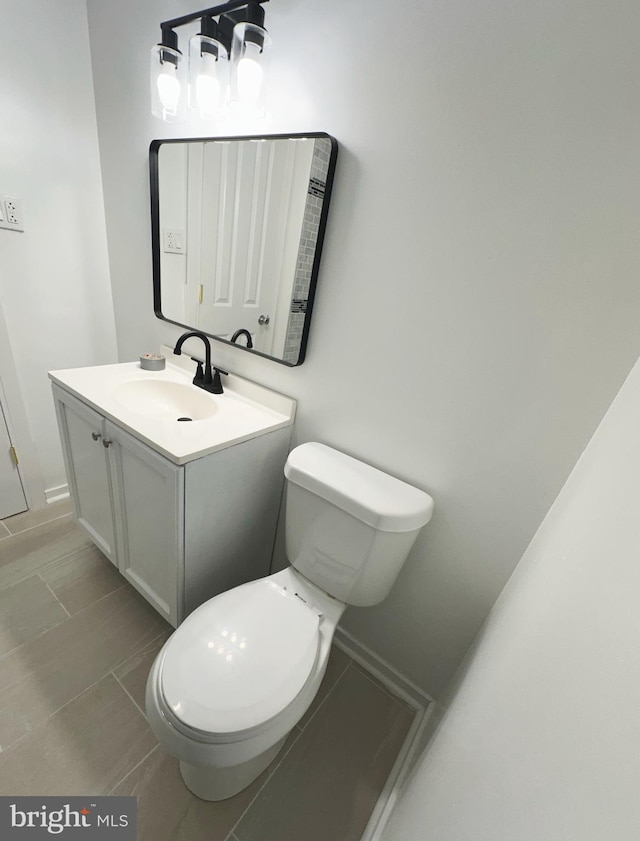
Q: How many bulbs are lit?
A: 3